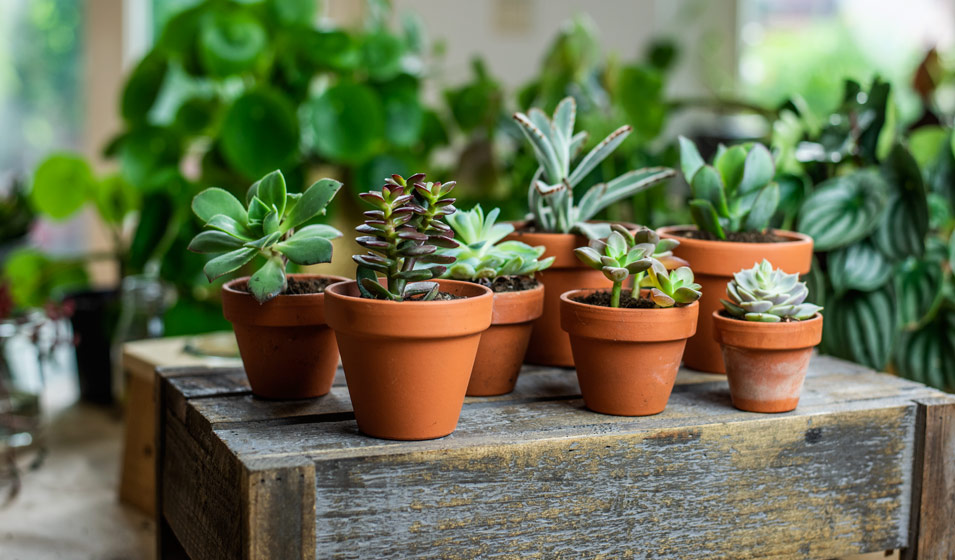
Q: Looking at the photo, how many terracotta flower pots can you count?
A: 7